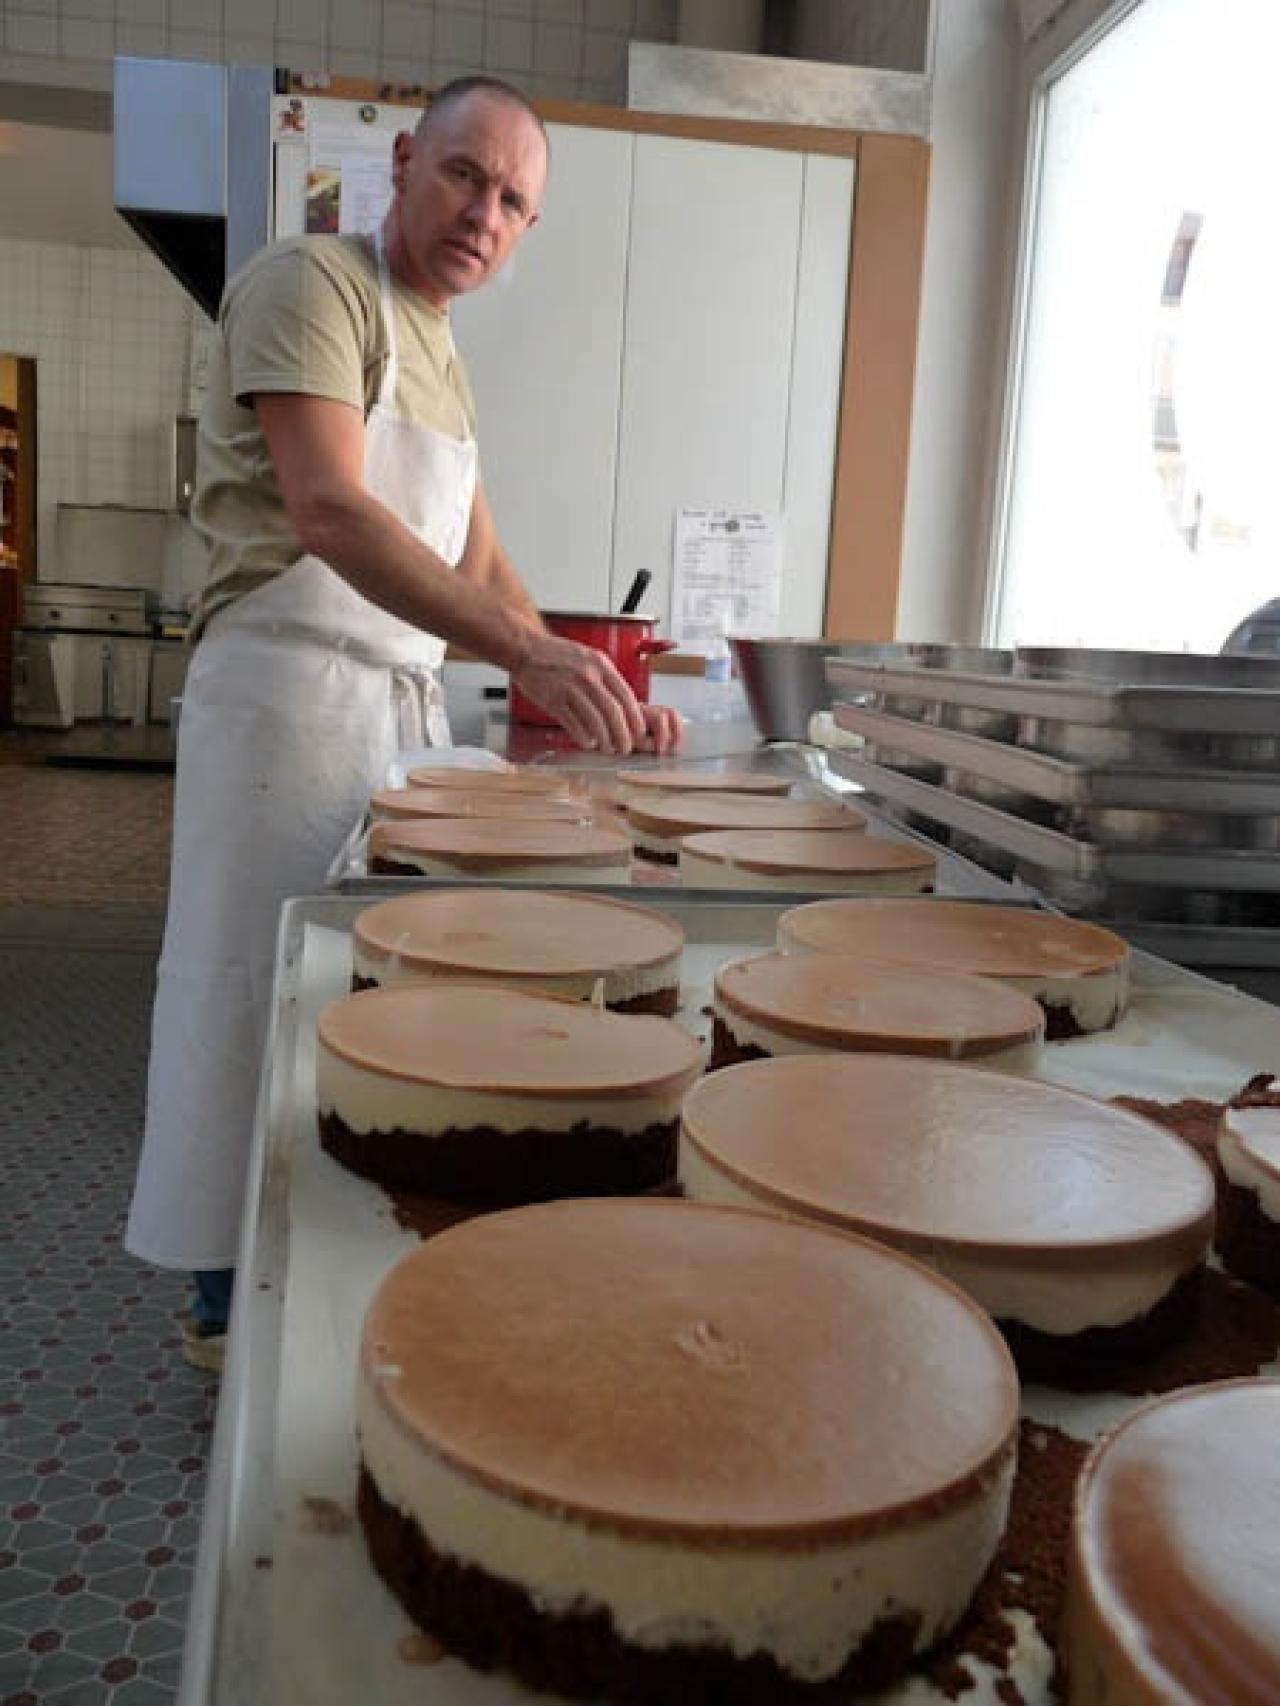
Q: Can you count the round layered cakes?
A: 14